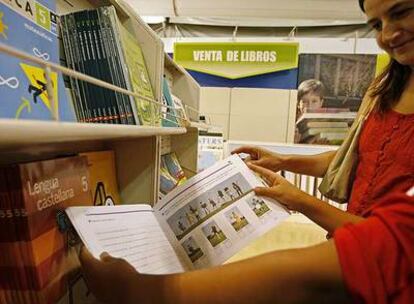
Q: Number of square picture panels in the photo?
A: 4